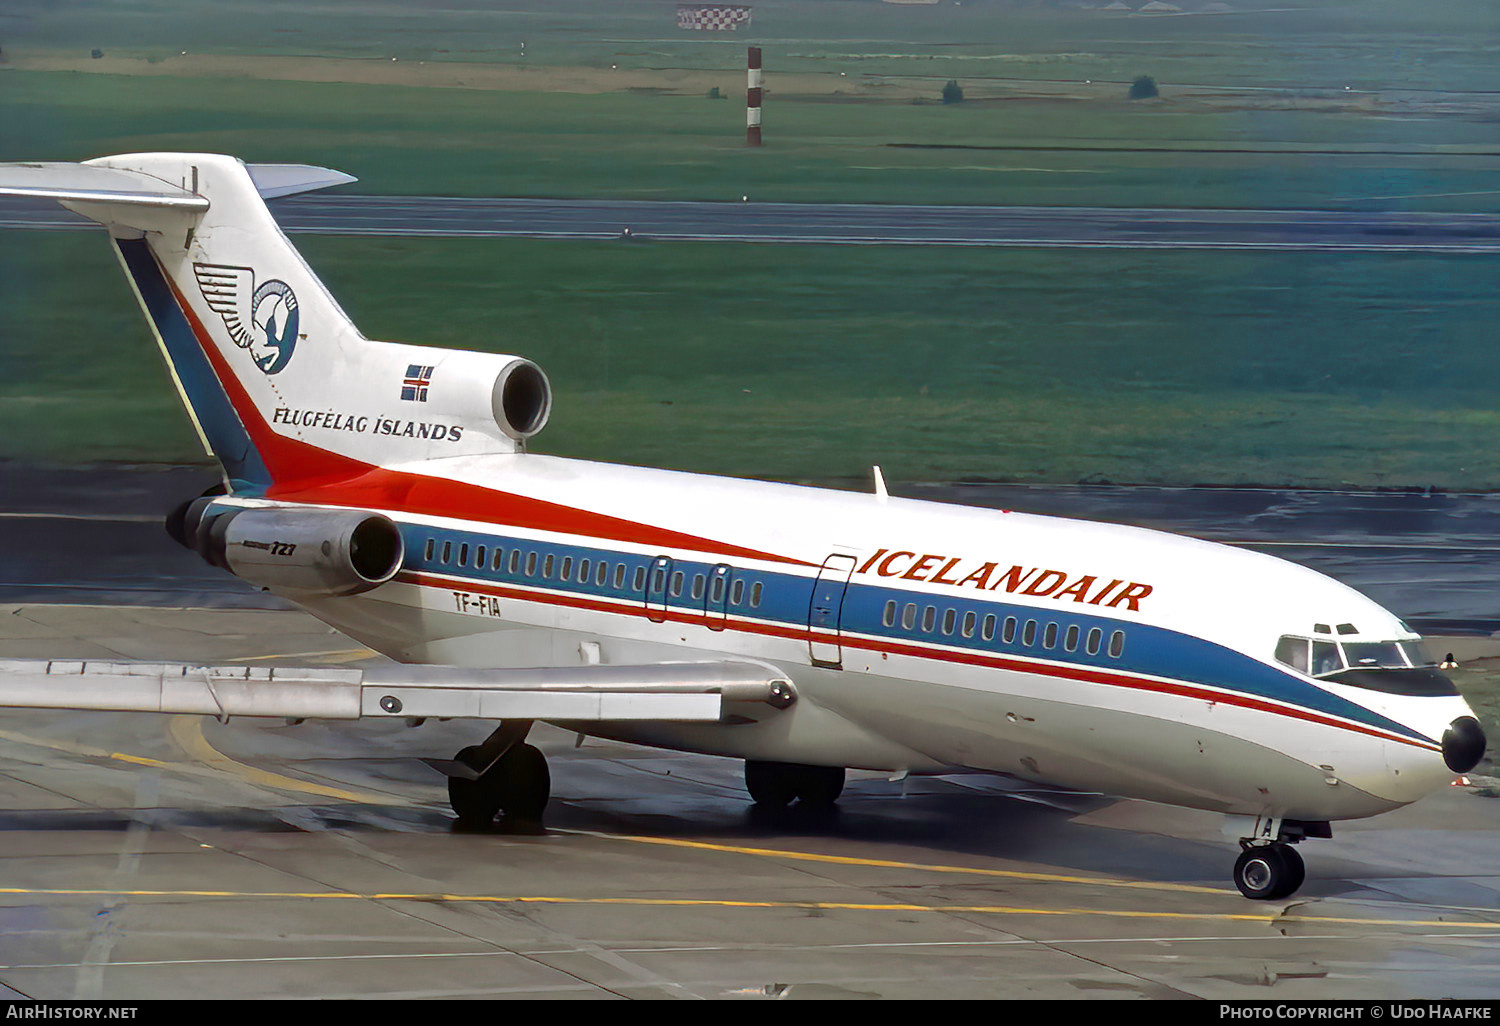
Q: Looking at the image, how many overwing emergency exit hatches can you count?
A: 2